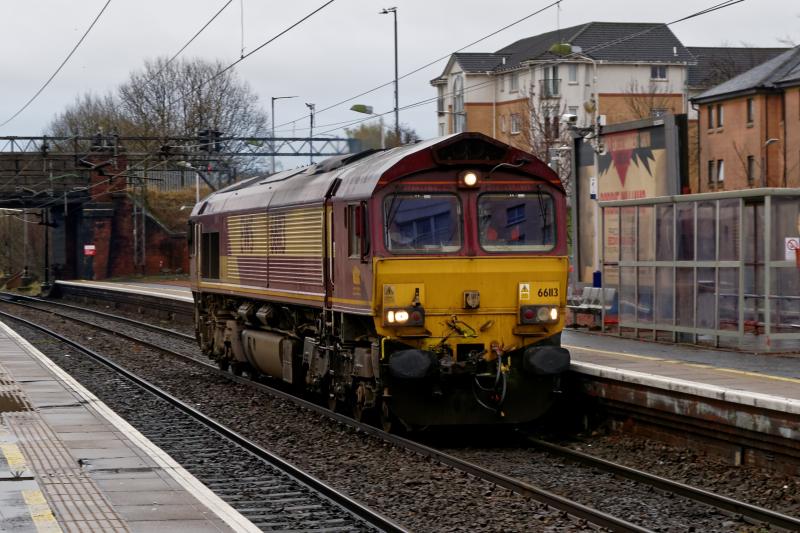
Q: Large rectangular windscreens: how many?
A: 2